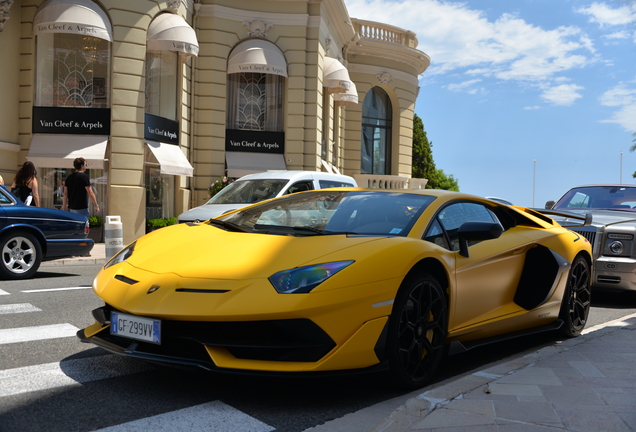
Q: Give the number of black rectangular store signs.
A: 3